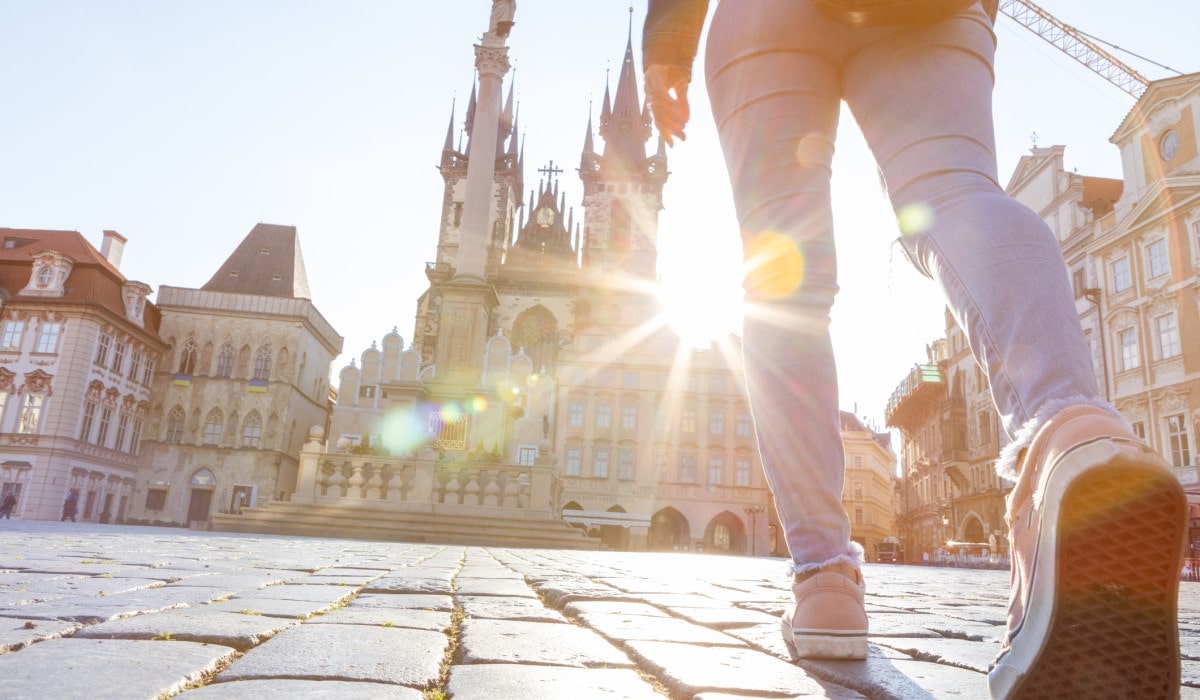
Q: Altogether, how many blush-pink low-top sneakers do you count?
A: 2